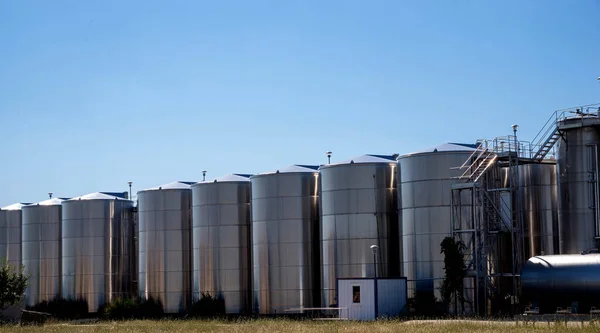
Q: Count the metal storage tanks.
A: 11